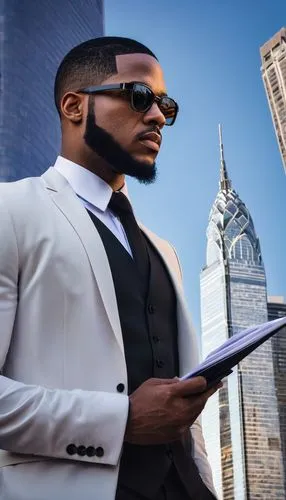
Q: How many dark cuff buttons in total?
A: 4